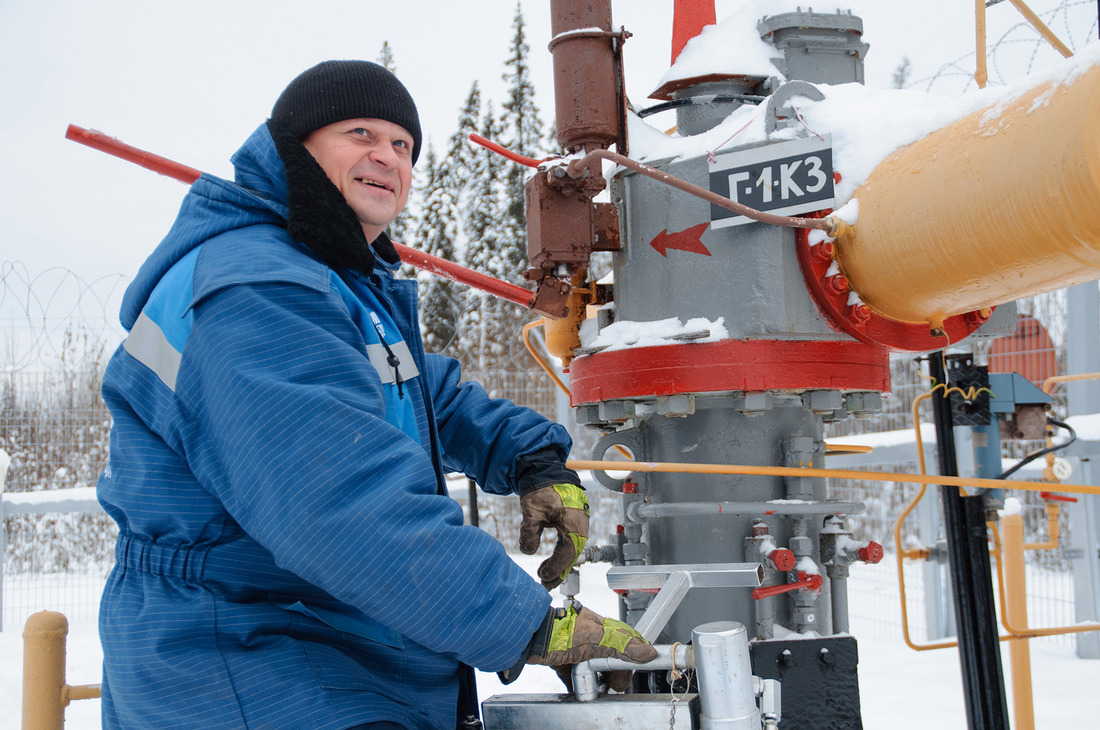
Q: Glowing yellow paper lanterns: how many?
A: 0